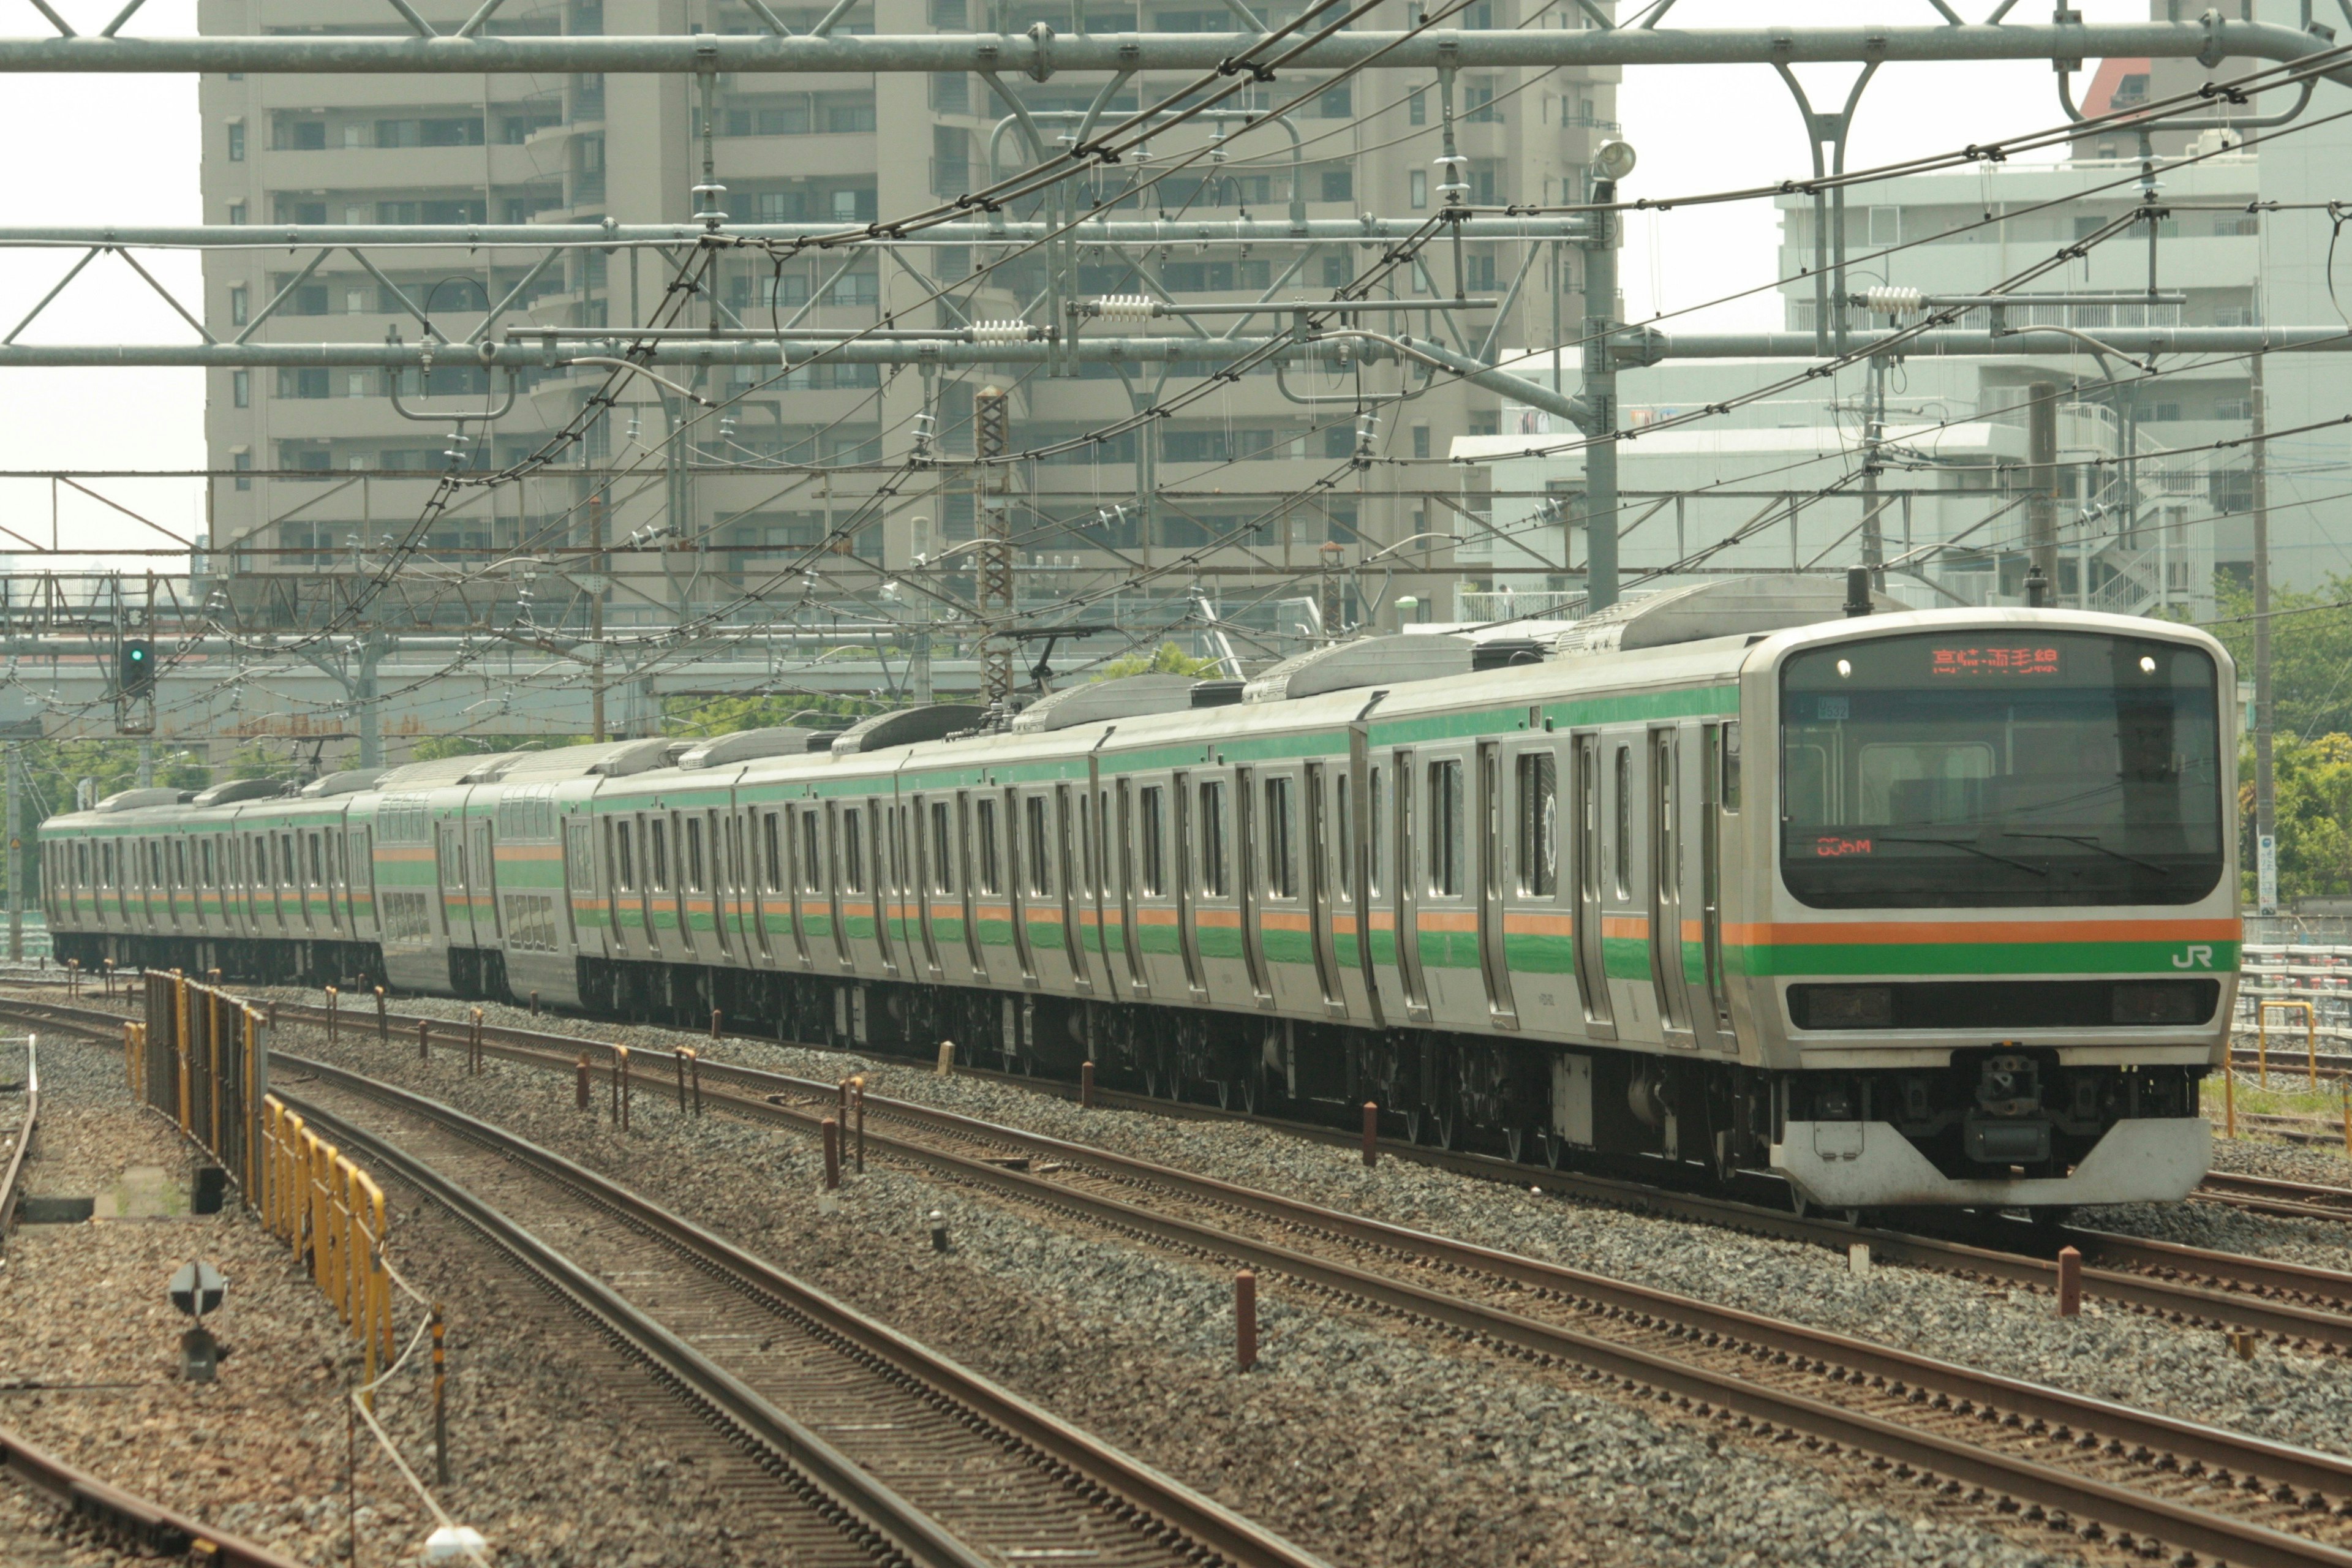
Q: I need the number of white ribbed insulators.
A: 3